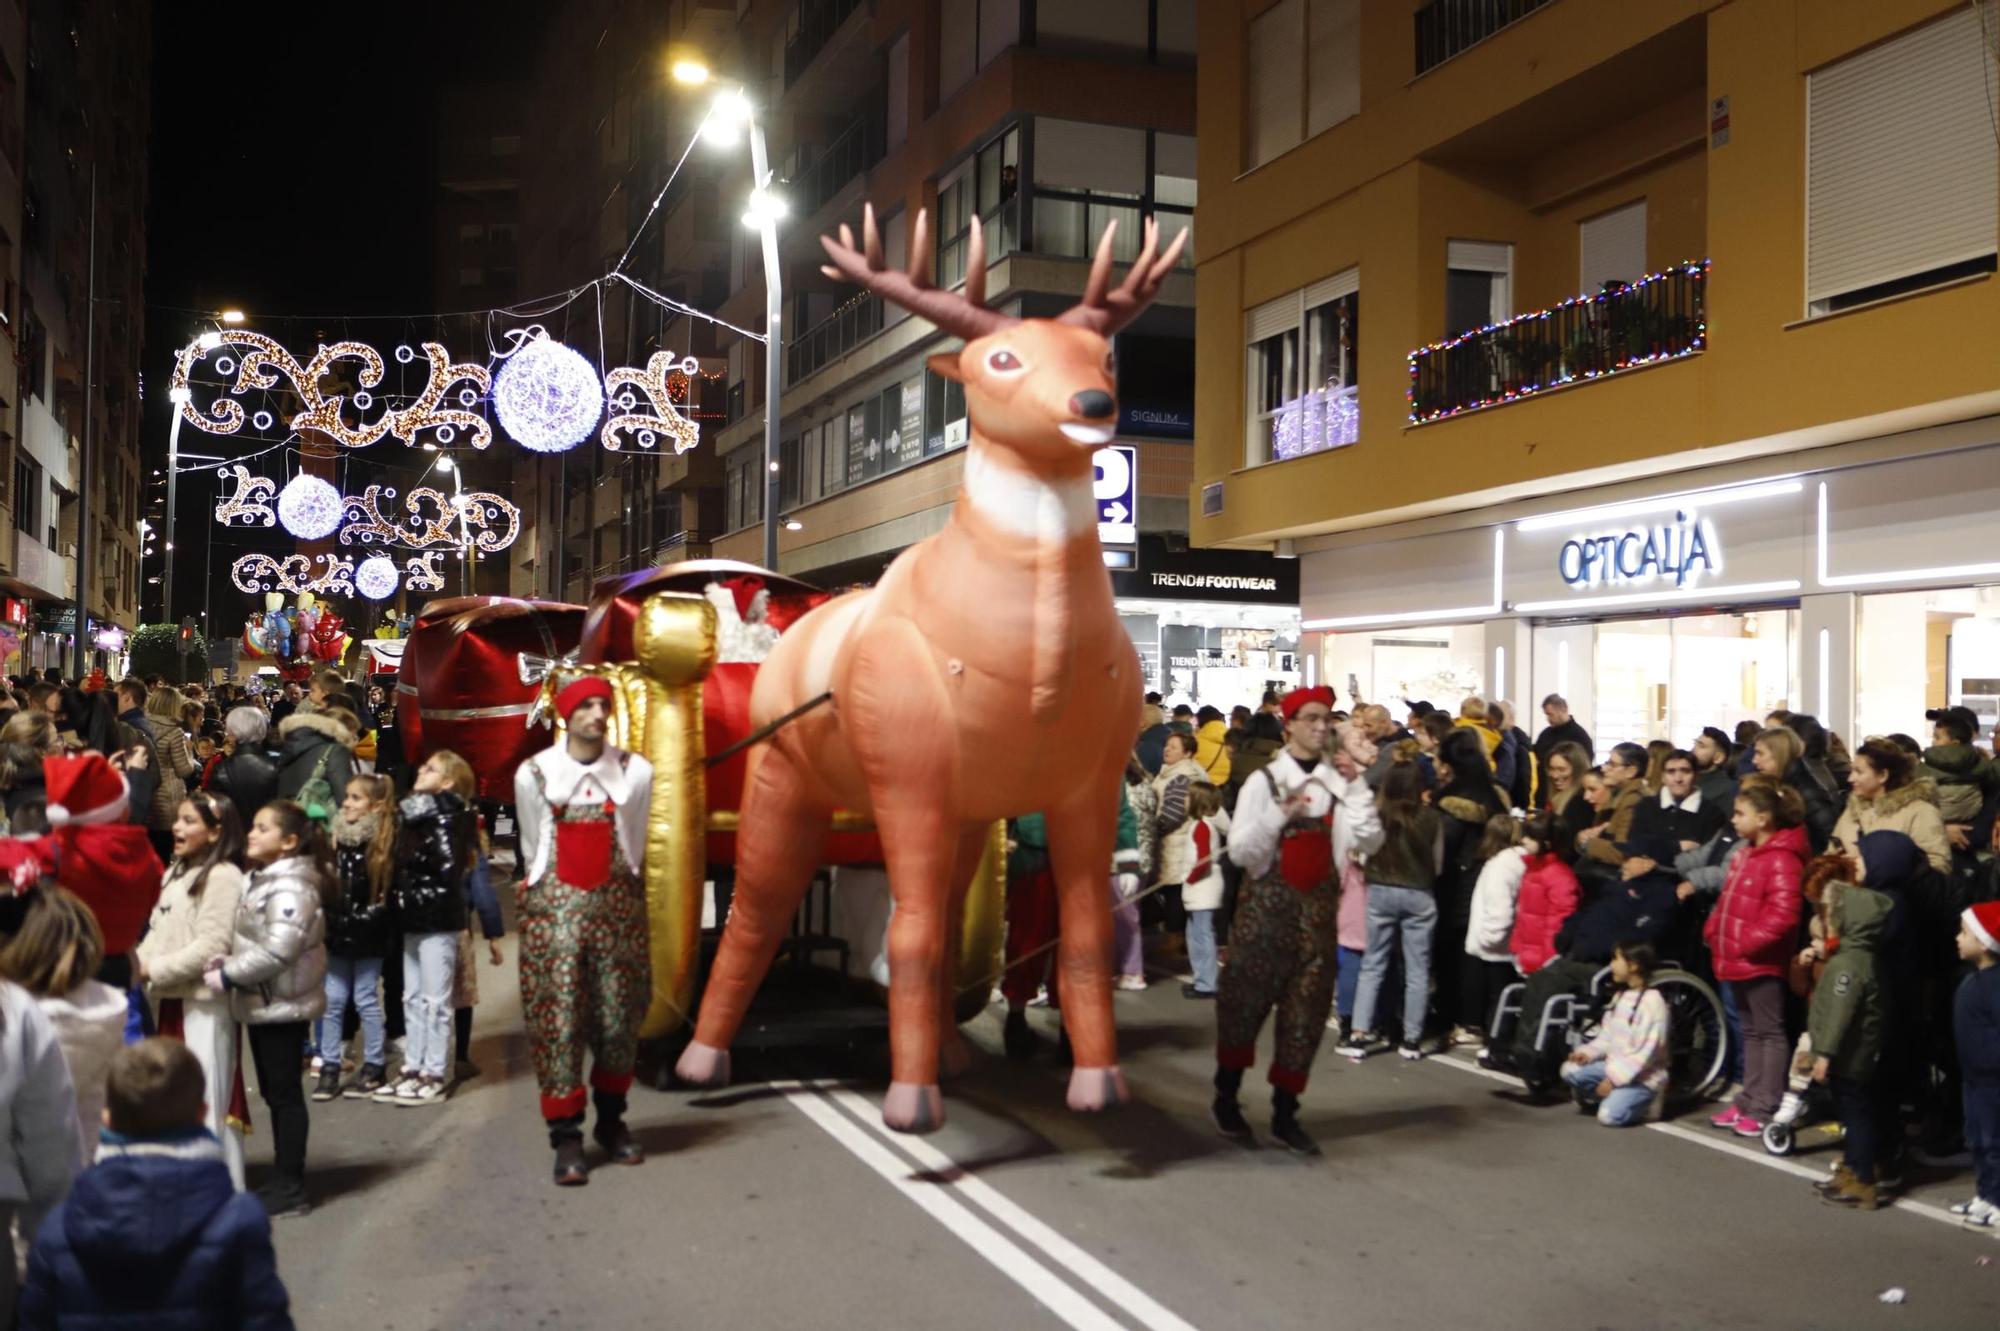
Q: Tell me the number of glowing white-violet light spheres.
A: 3